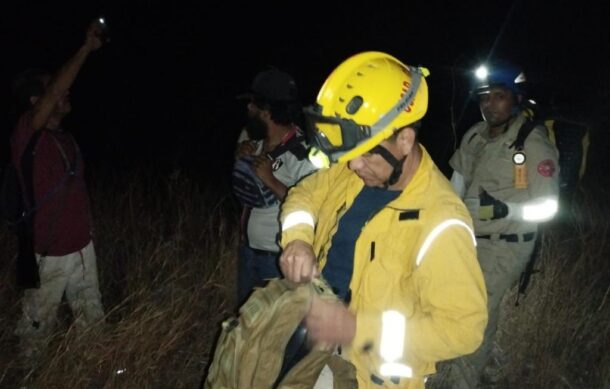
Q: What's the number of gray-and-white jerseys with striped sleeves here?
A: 1